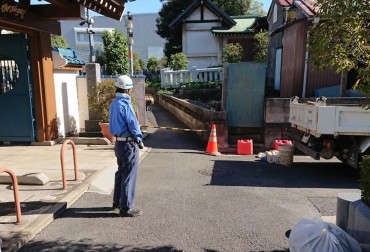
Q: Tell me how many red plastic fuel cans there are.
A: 2